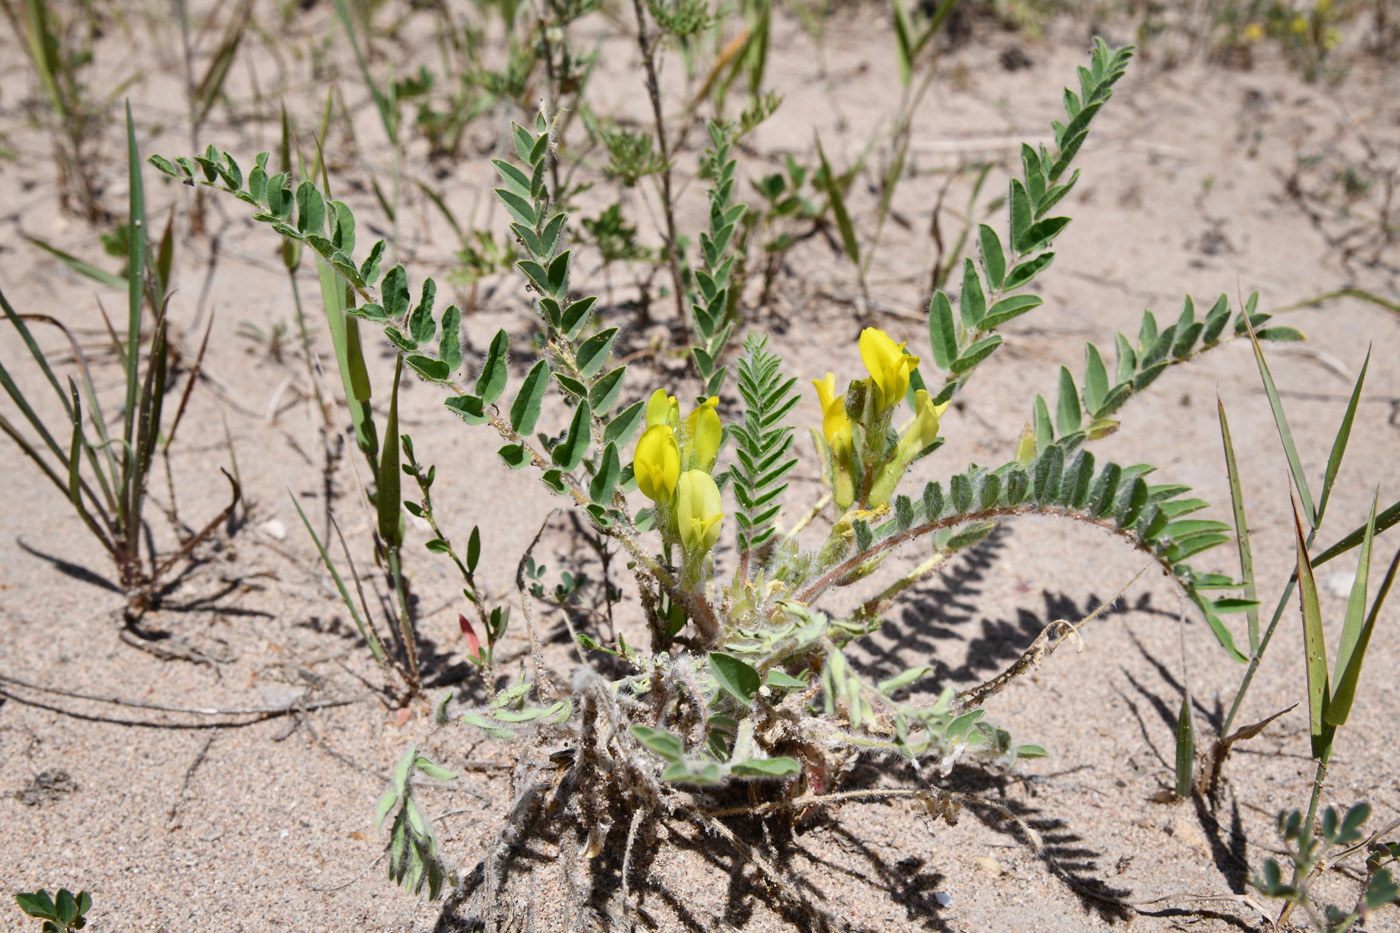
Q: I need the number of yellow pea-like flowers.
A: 7